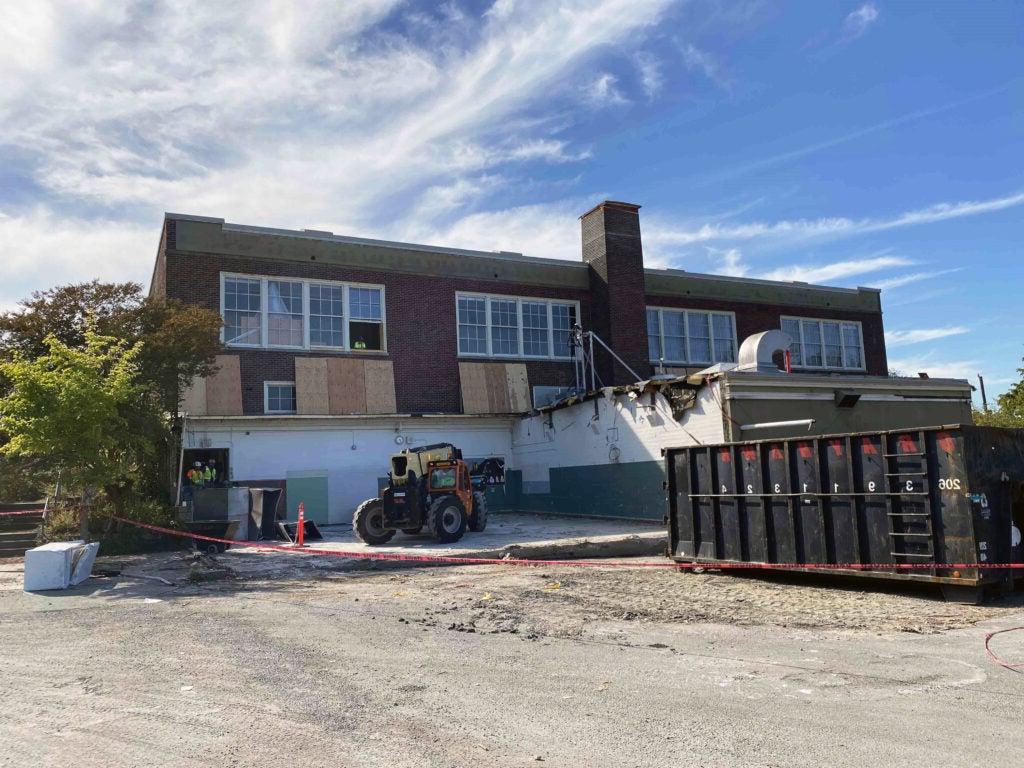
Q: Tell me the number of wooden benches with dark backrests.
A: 0